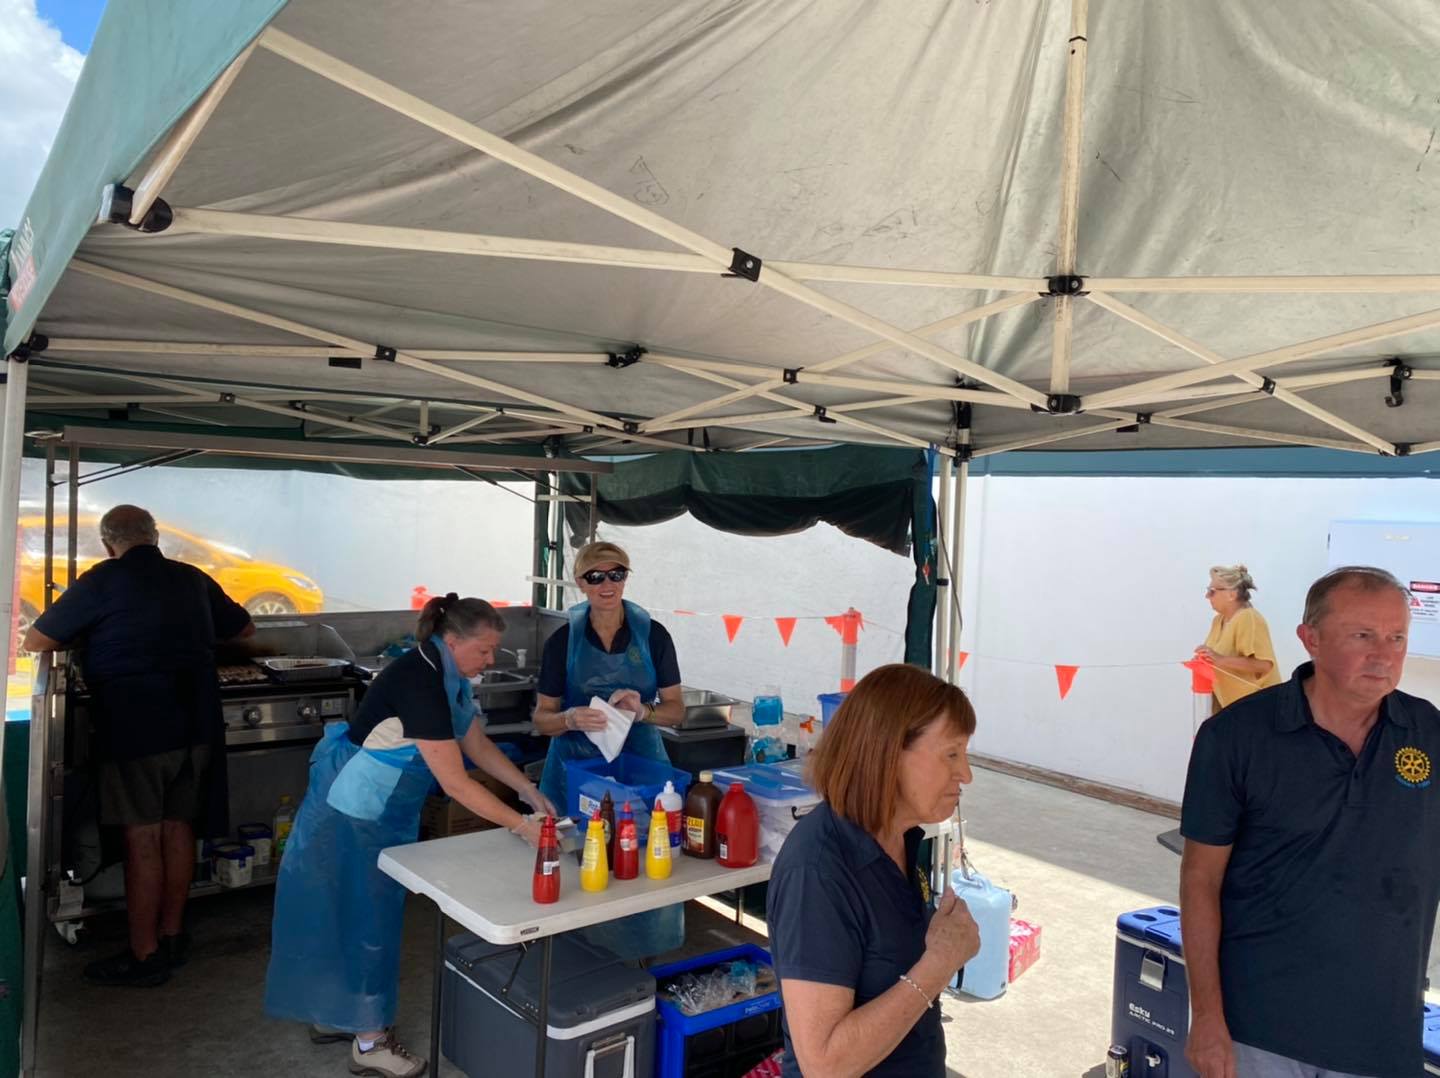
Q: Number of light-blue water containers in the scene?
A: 1